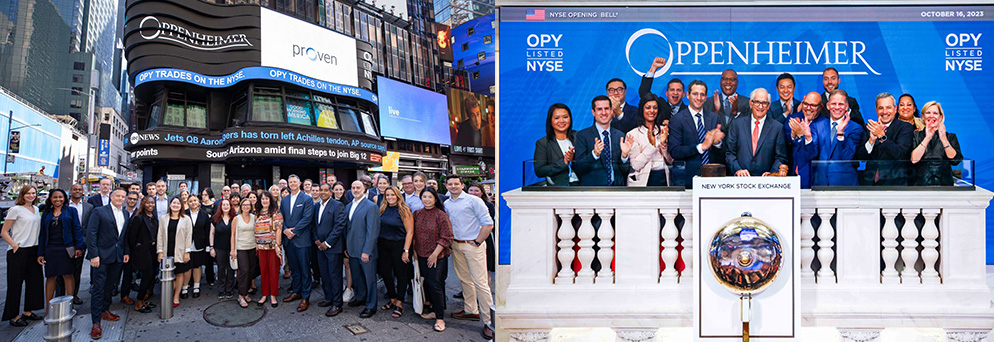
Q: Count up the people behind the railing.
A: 15